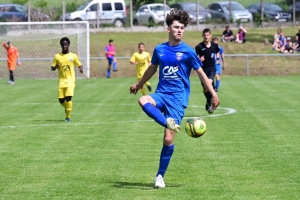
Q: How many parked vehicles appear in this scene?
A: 7